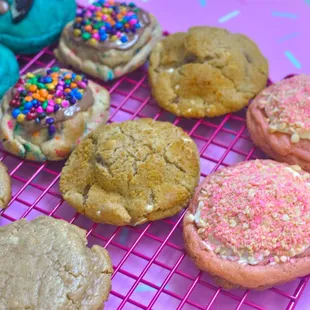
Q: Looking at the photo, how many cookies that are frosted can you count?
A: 4